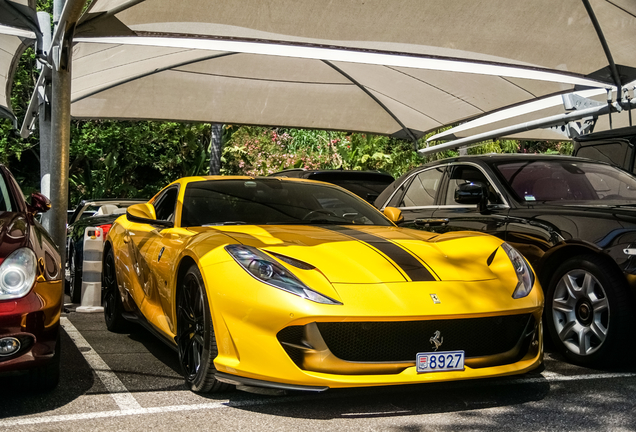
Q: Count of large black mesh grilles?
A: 1